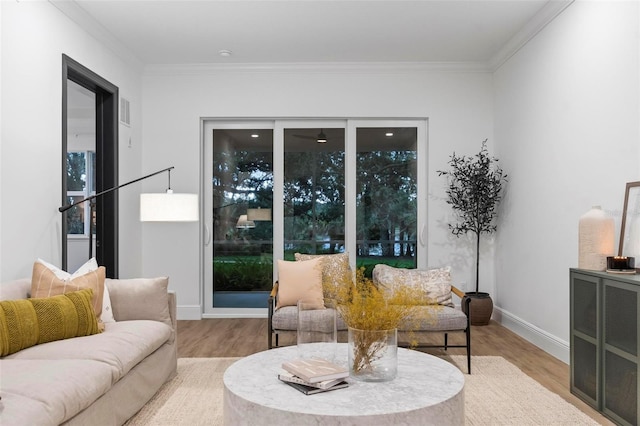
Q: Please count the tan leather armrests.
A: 2